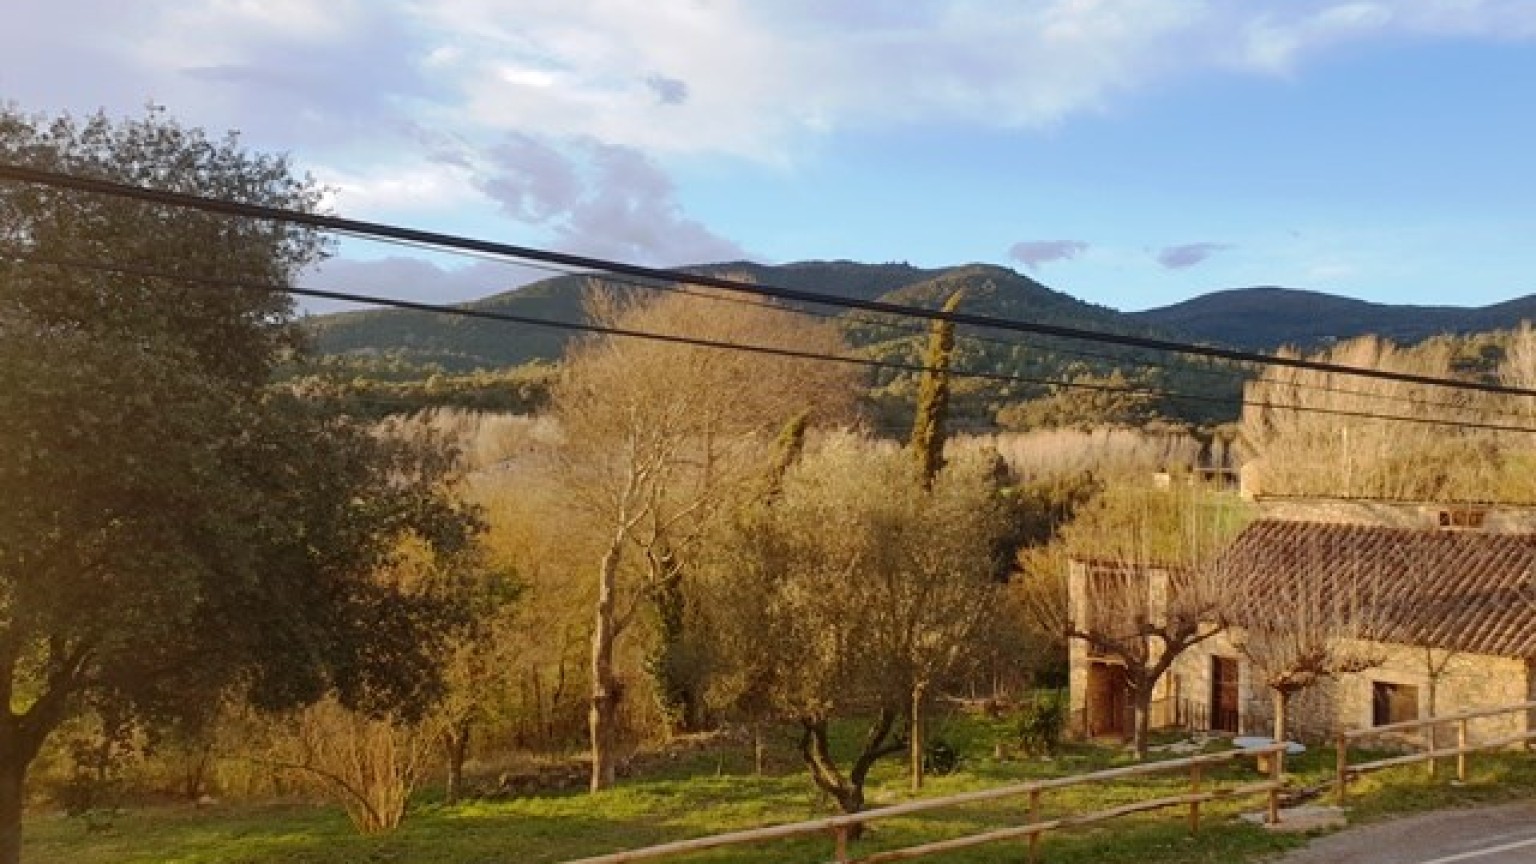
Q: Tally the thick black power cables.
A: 2